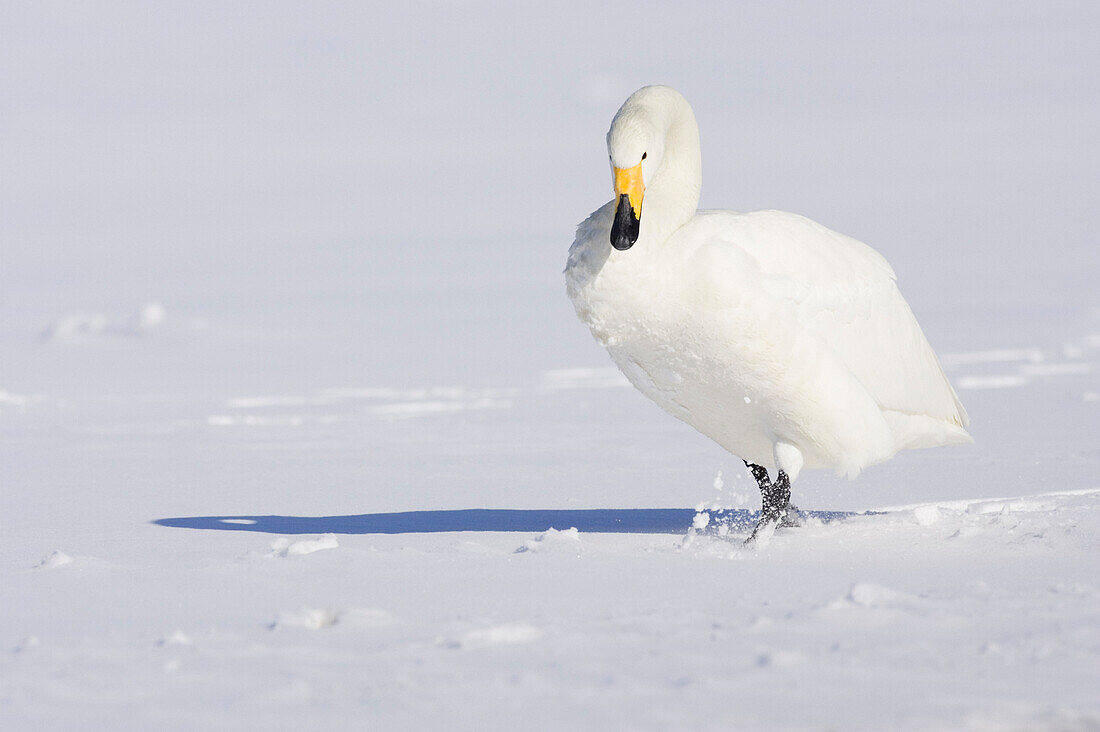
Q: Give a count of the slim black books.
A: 0